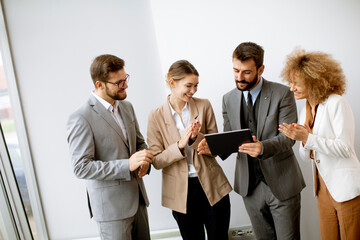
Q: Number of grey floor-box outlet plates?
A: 1